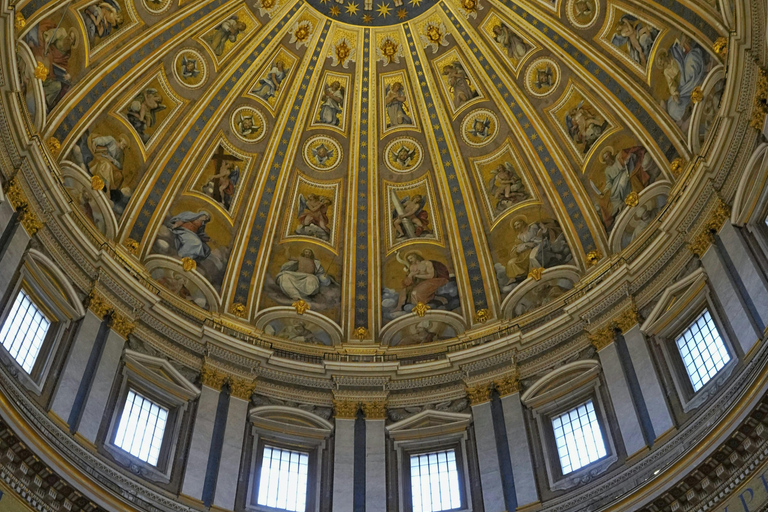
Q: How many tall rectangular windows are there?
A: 6